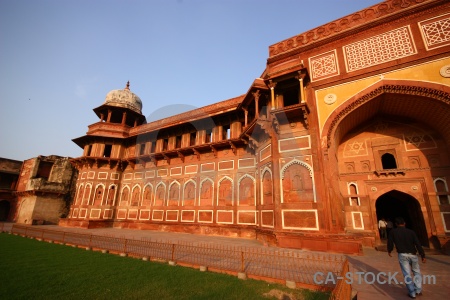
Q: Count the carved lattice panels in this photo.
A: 3